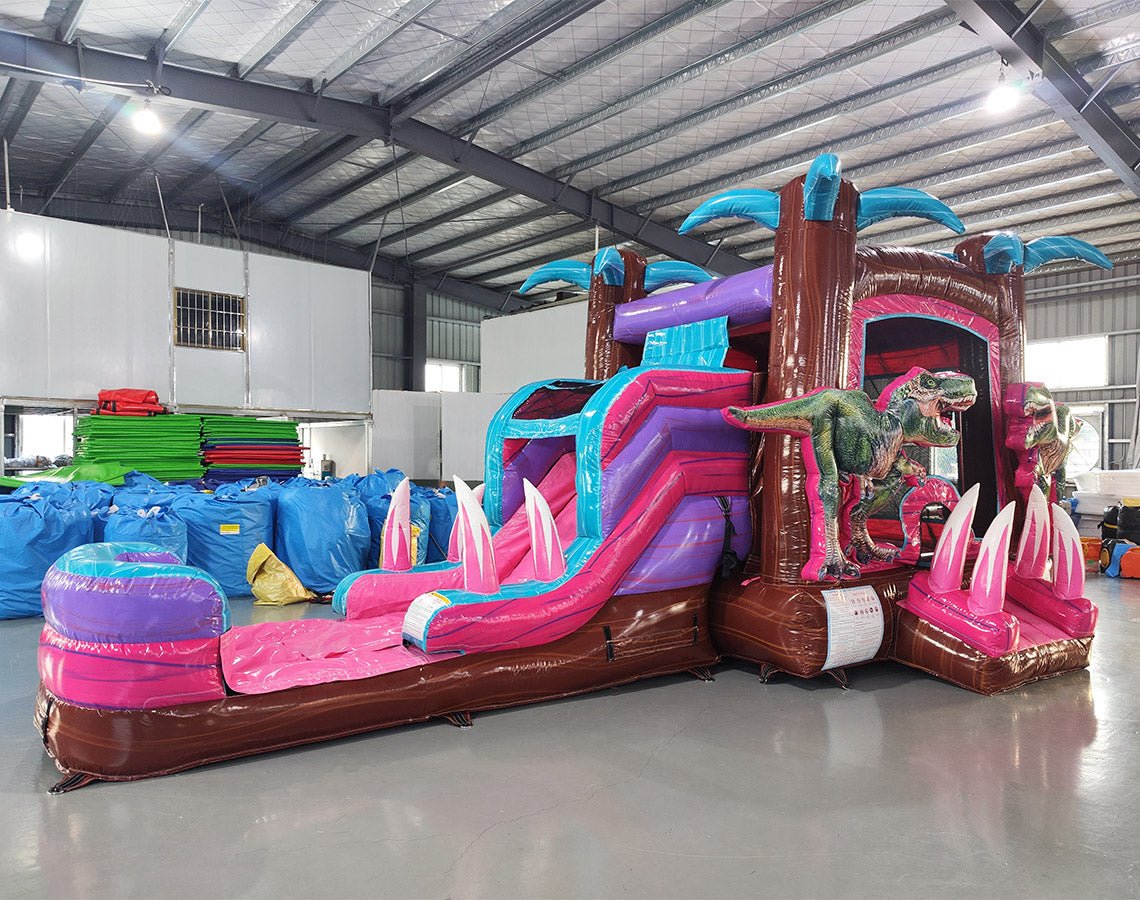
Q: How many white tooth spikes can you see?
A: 8